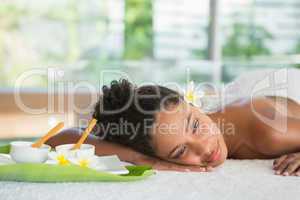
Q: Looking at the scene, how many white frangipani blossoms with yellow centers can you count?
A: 3